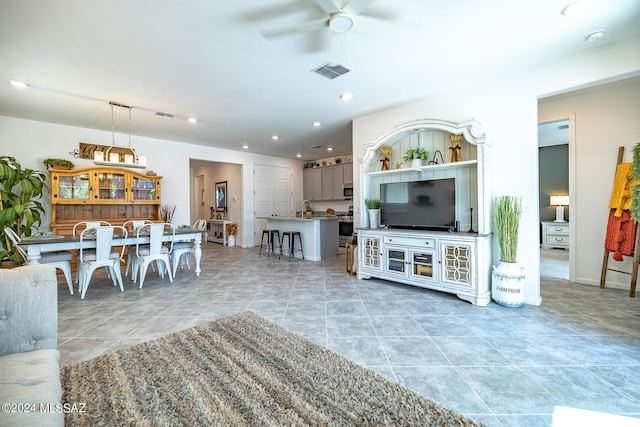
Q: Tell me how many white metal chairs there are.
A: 6